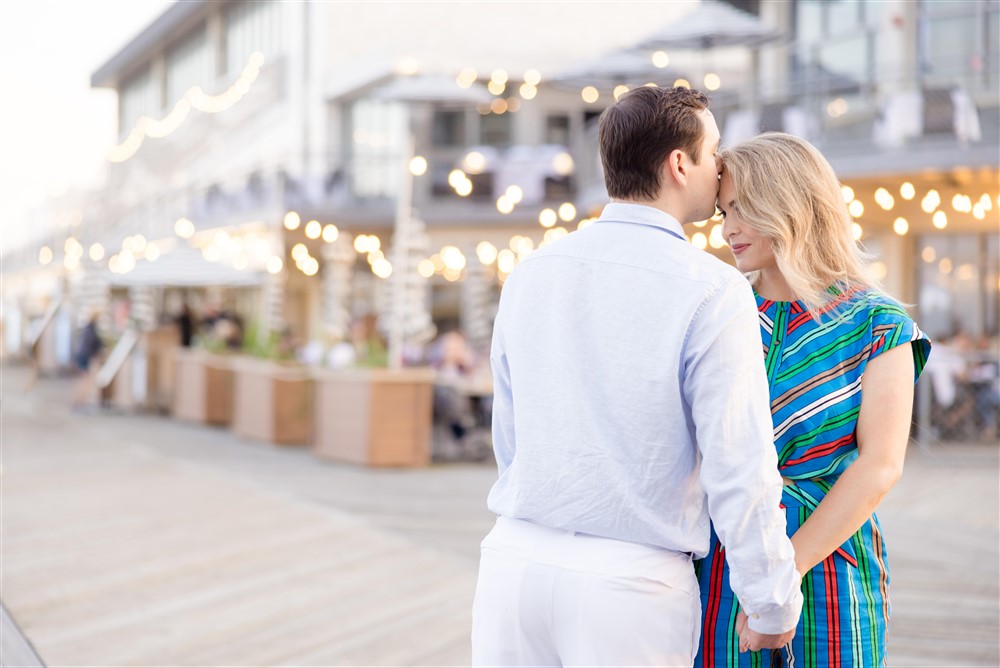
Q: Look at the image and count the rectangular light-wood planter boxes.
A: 3